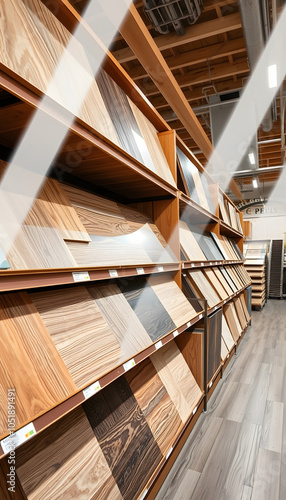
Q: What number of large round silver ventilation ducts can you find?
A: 1